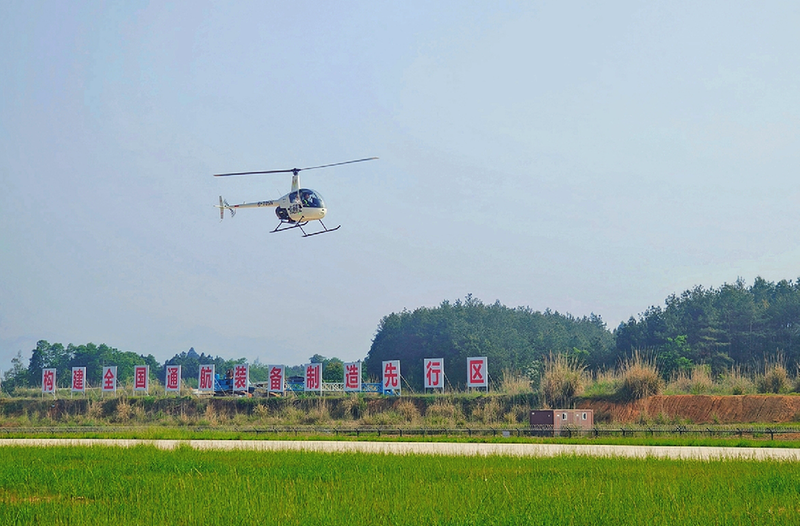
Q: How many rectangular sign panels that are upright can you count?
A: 13